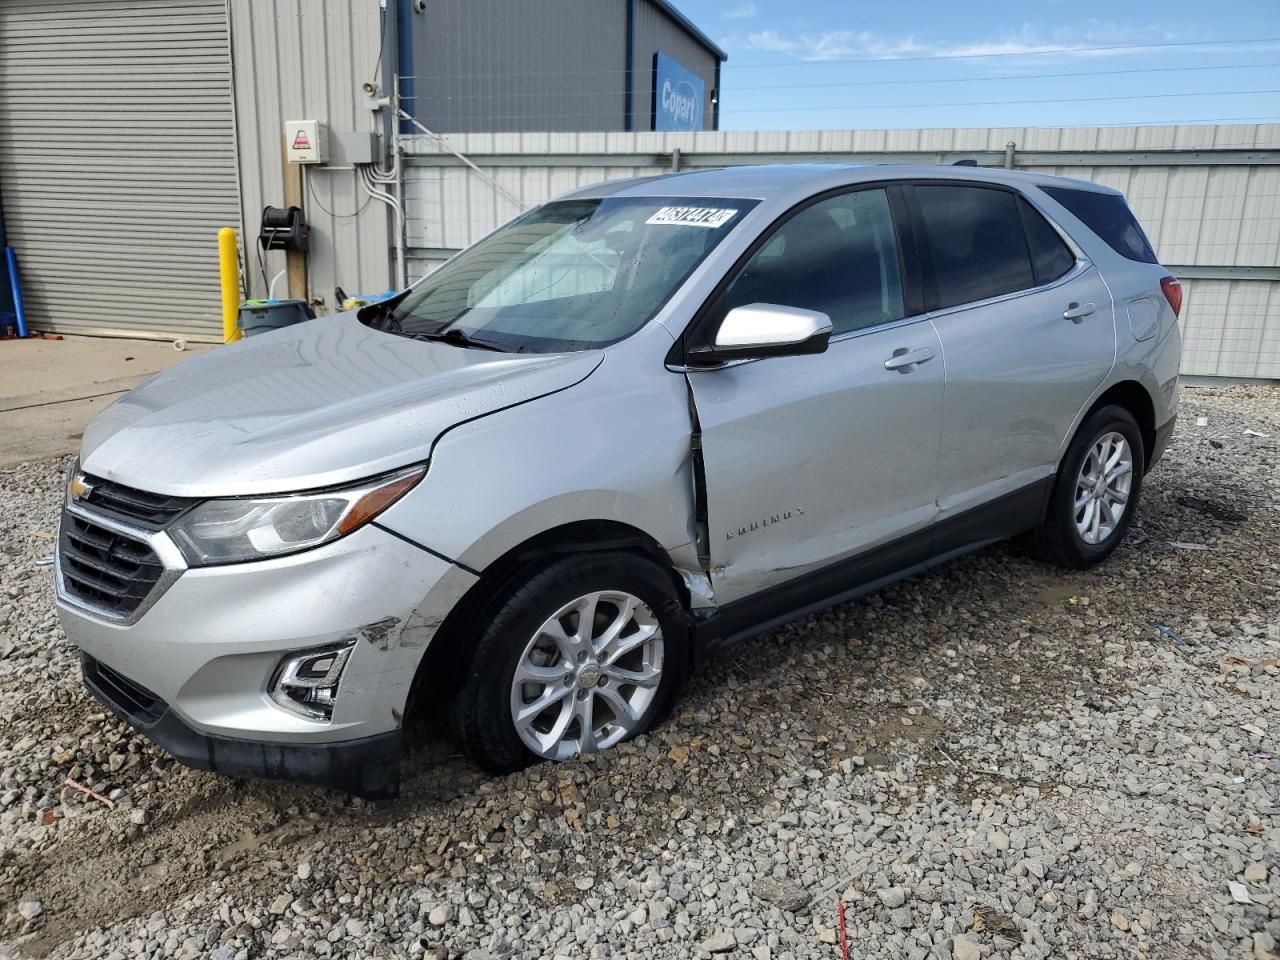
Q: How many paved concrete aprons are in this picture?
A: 1